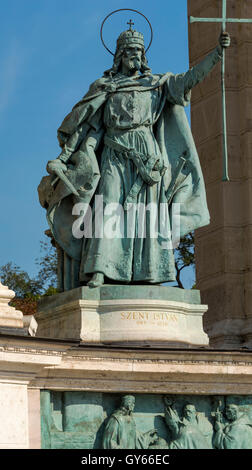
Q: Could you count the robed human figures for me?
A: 4